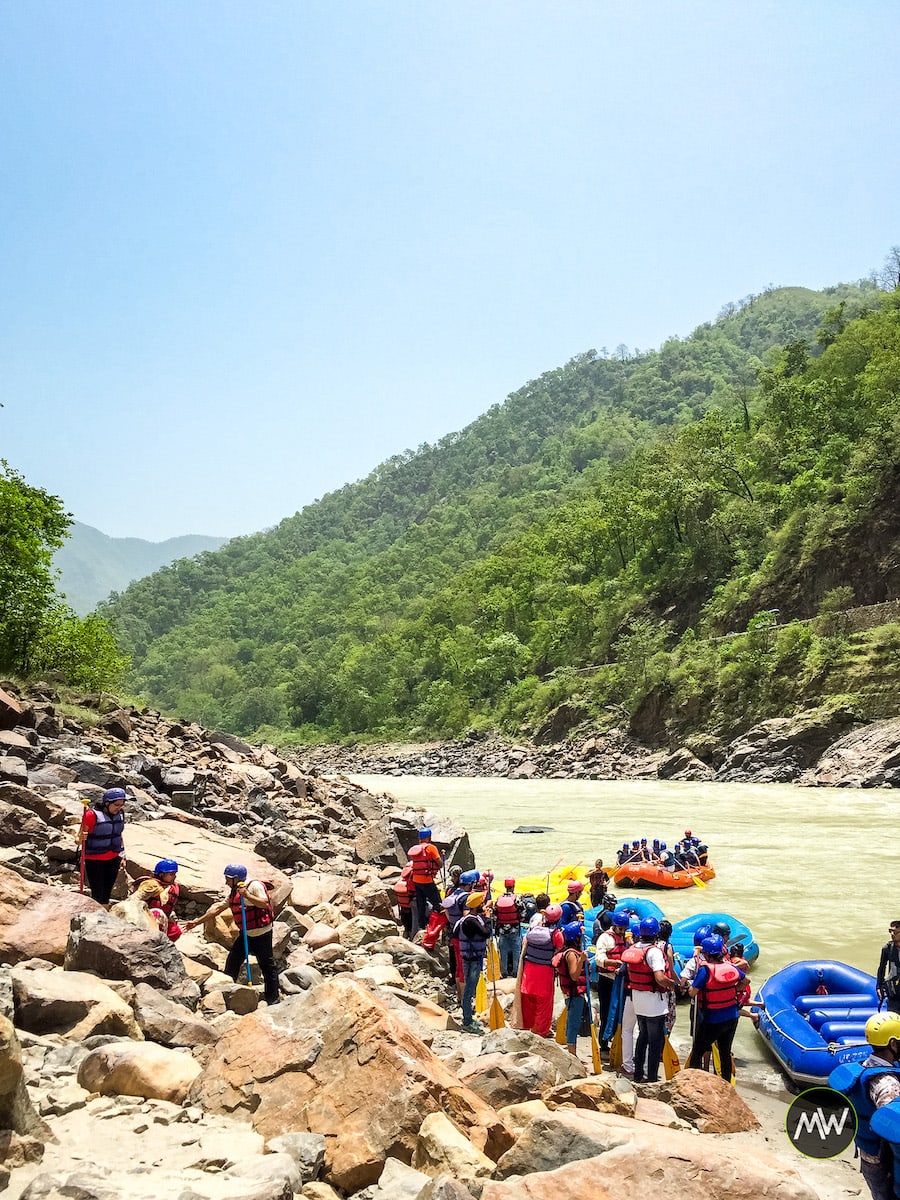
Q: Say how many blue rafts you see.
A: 3